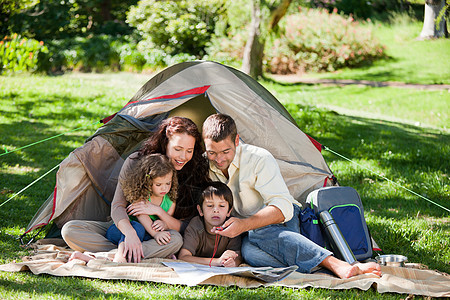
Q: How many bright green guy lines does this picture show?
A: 3